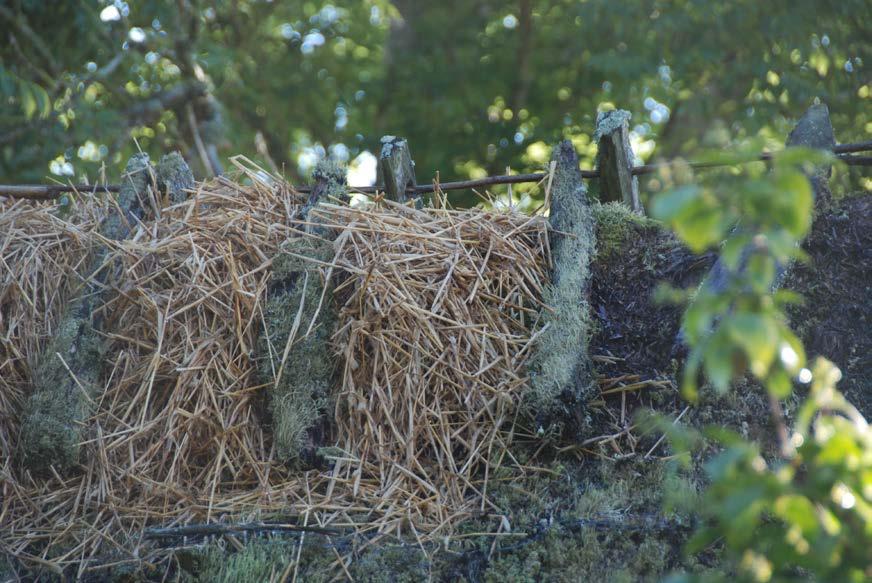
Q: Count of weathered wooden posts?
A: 7